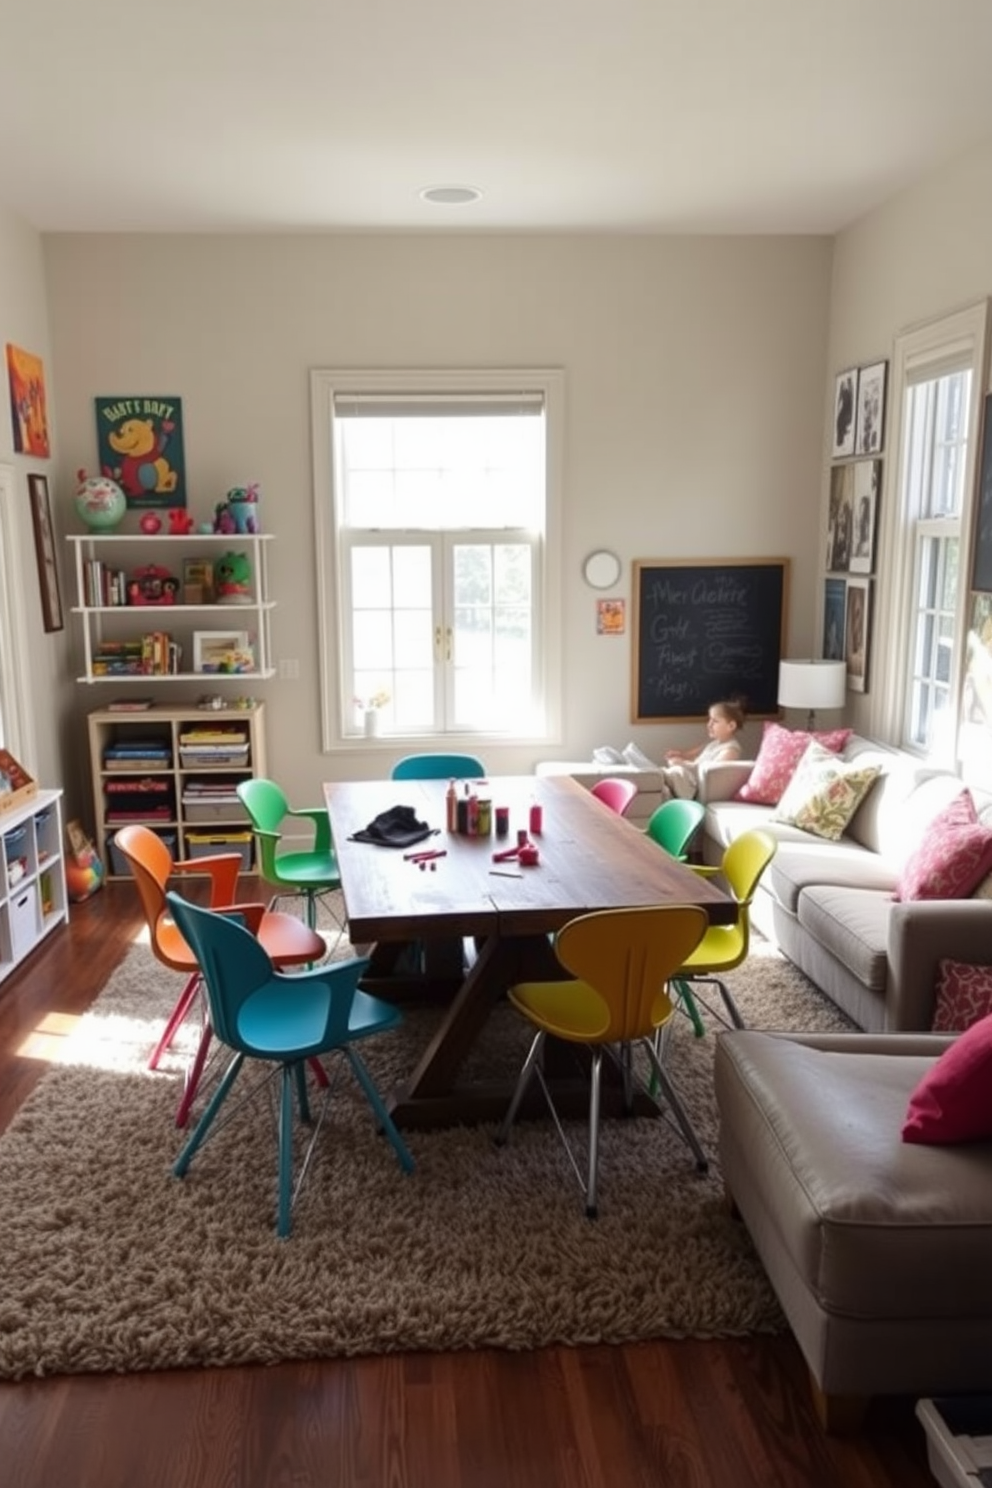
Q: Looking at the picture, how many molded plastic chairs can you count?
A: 8